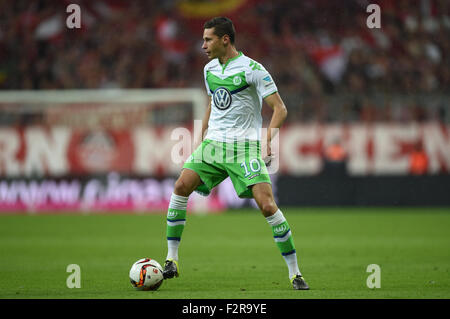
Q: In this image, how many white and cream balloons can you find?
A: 0